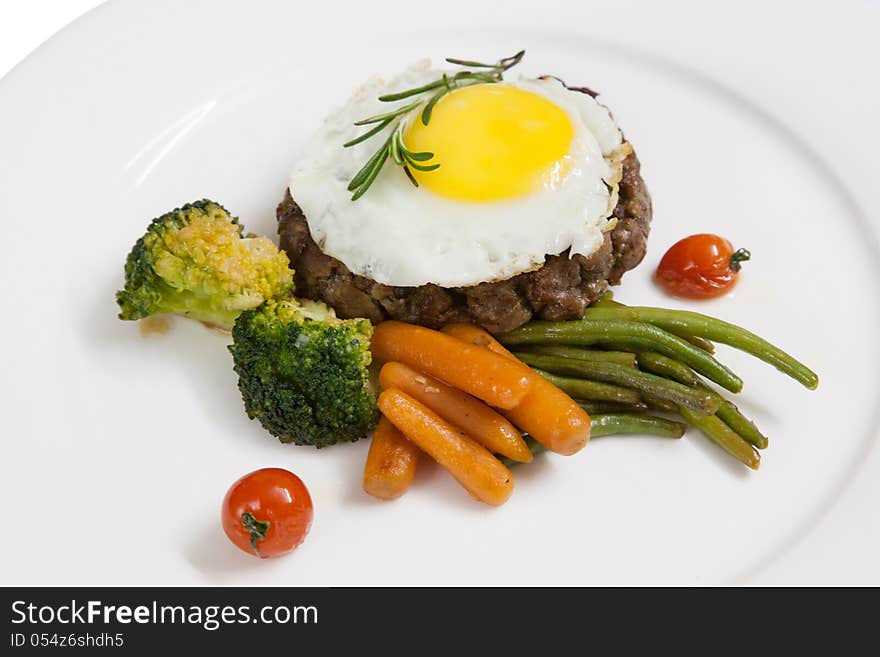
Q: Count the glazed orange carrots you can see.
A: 5